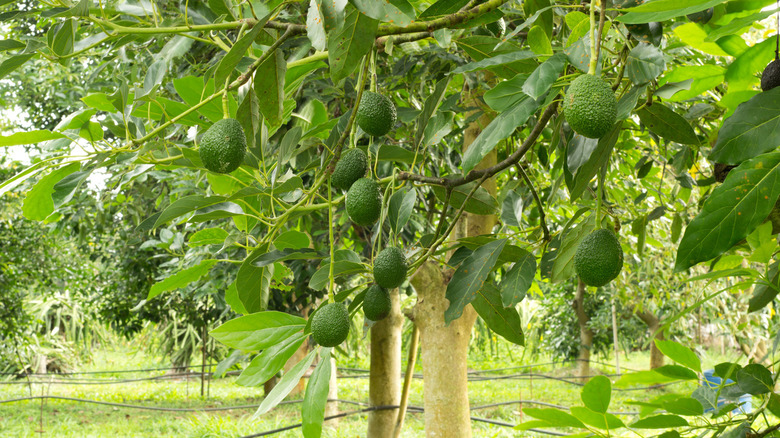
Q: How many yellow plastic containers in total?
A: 0